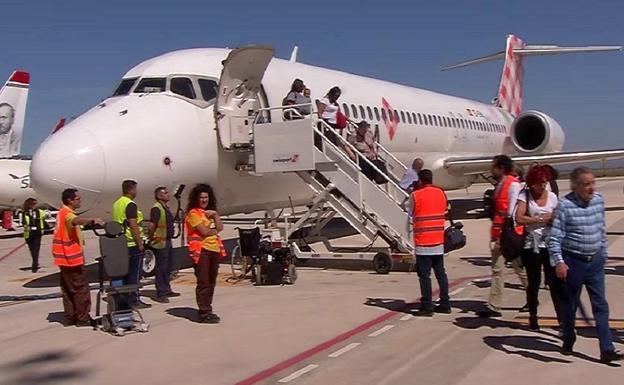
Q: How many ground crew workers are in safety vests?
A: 7